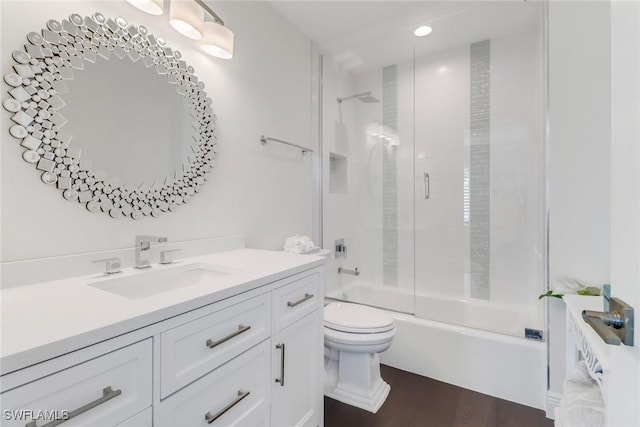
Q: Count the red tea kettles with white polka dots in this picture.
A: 0